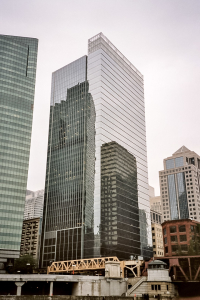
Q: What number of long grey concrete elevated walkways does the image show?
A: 1